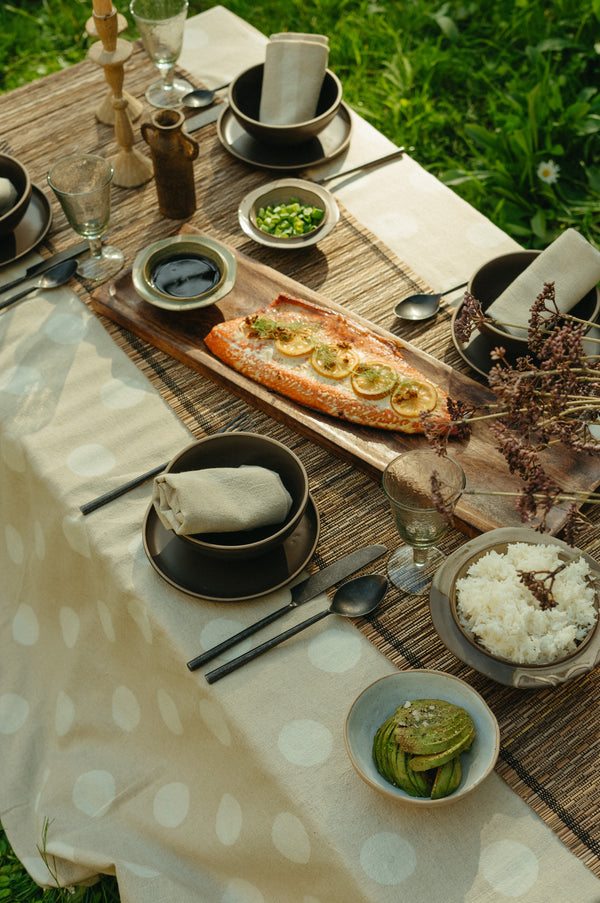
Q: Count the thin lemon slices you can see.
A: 4